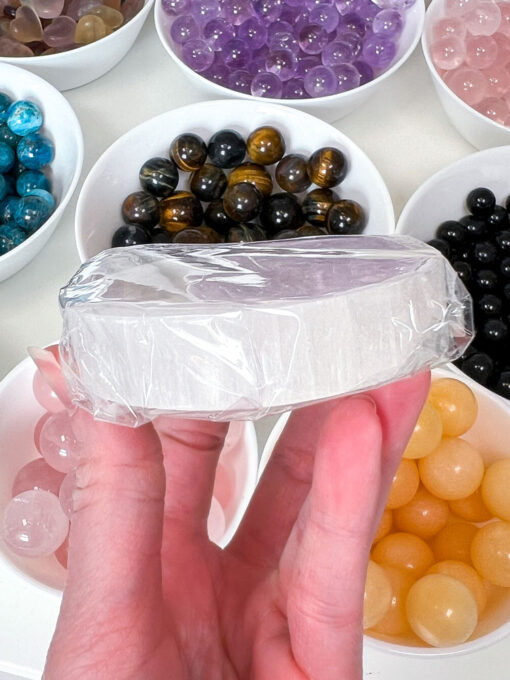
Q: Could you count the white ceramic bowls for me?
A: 8